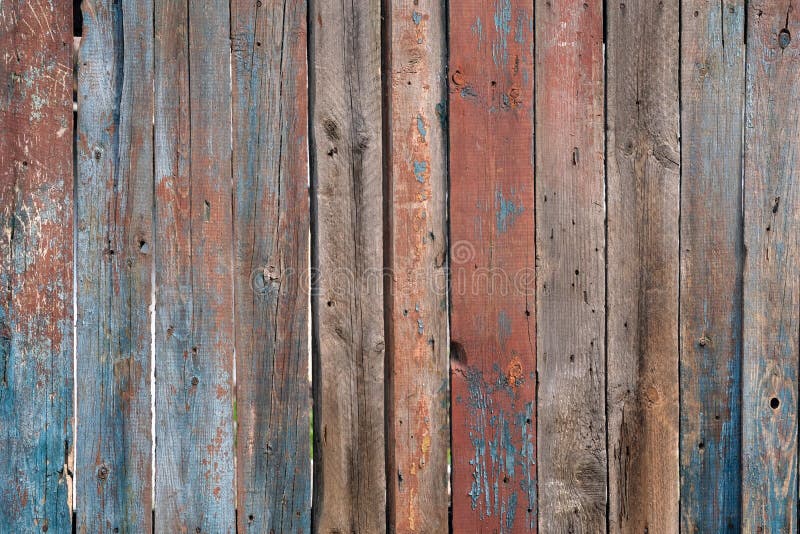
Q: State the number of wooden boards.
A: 11